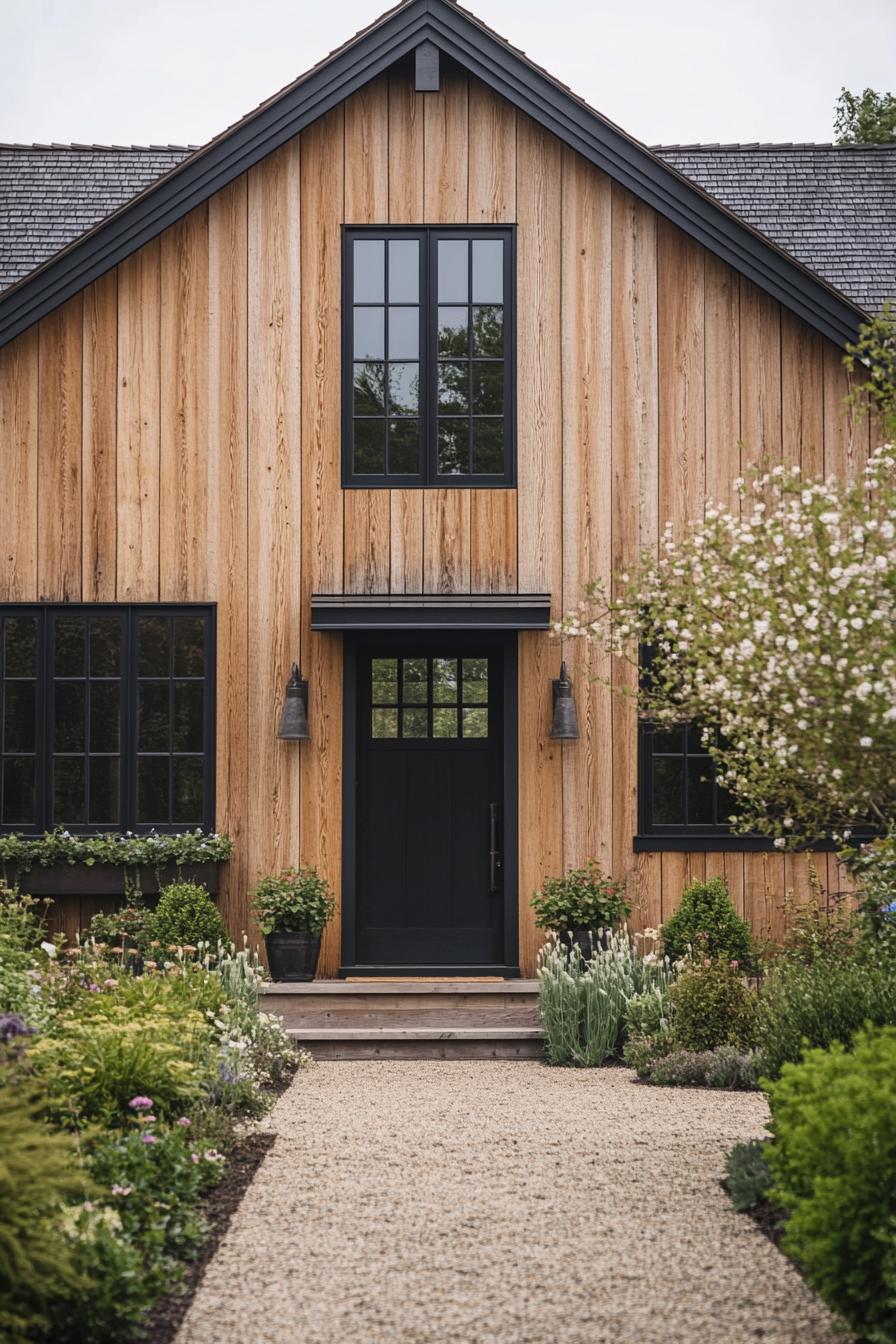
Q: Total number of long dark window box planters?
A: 1